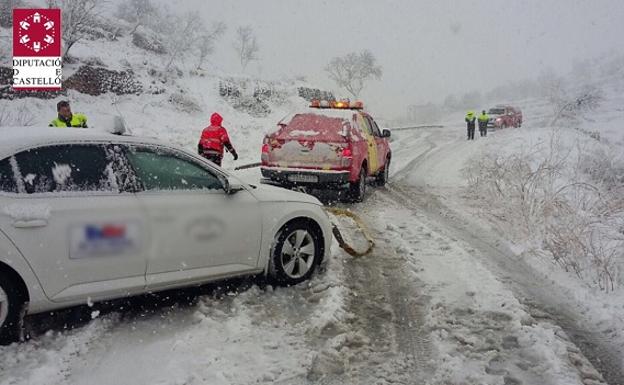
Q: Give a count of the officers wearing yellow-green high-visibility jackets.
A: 3